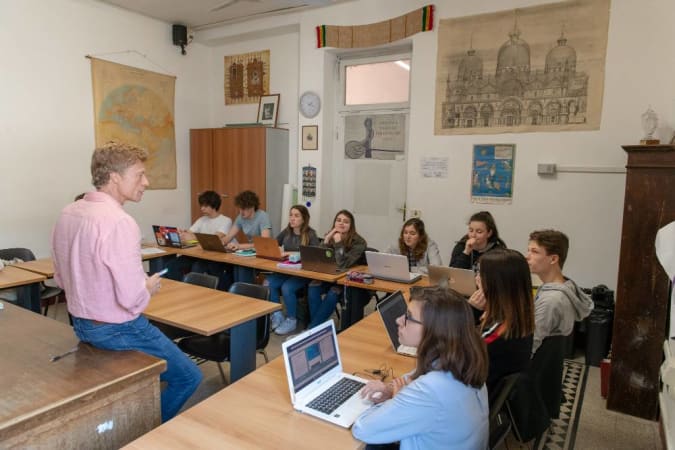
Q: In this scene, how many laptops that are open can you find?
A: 8